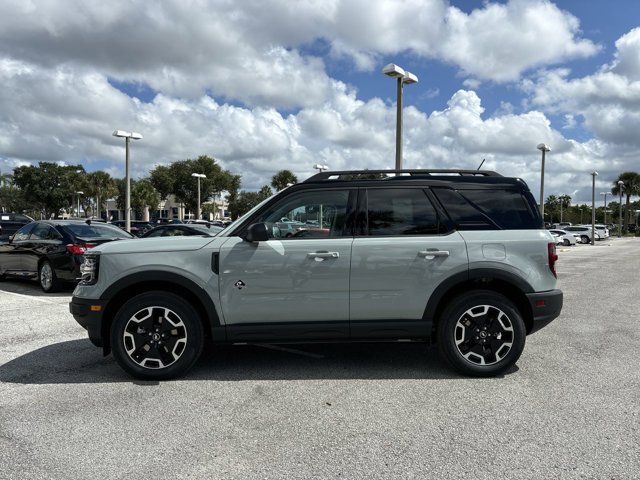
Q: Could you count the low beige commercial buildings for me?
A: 1